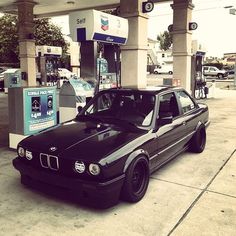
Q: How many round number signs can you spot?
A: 2